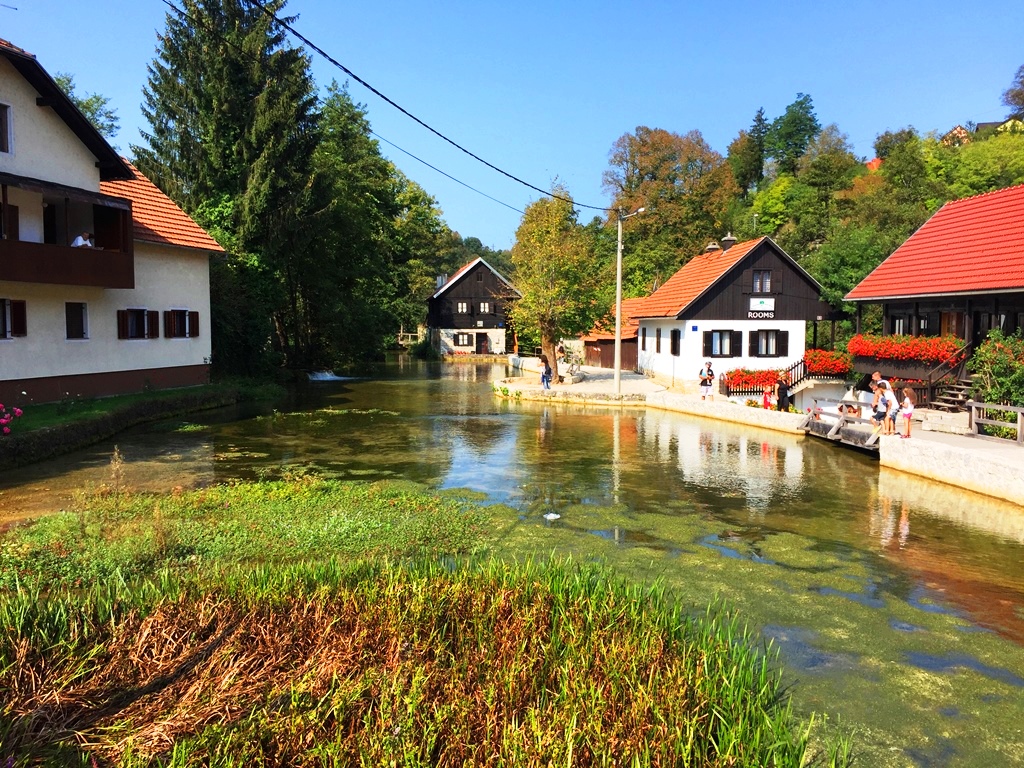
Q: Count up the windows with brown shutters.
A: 3